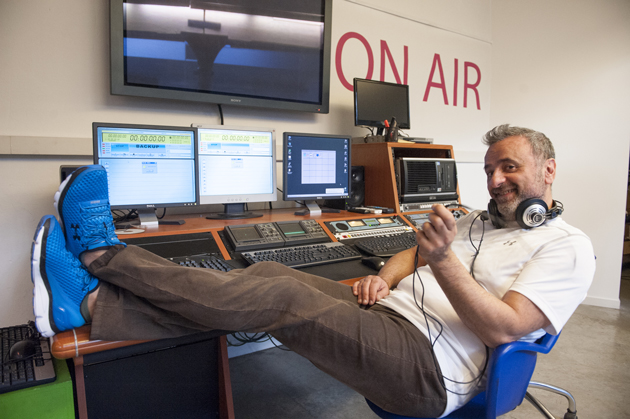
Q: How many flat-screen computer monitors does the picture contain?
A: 4